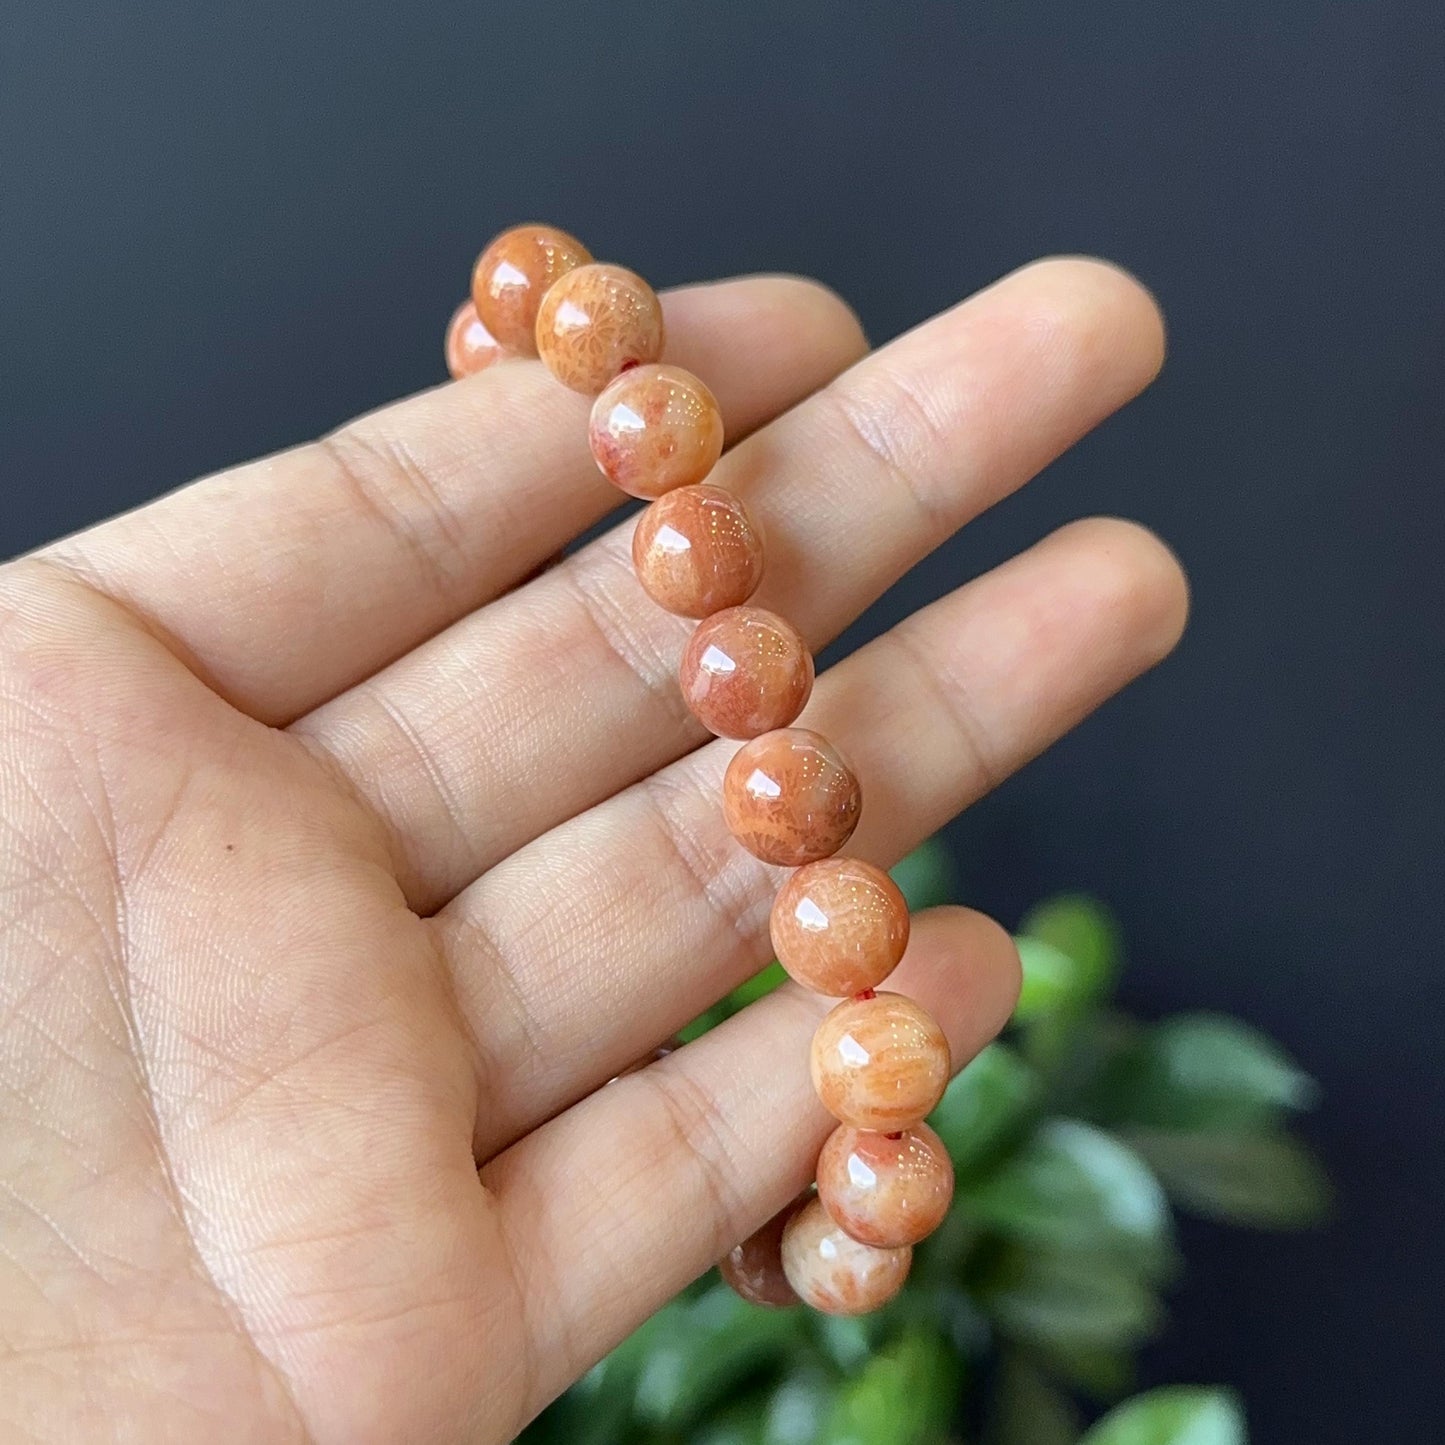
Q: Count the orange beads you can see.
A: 12